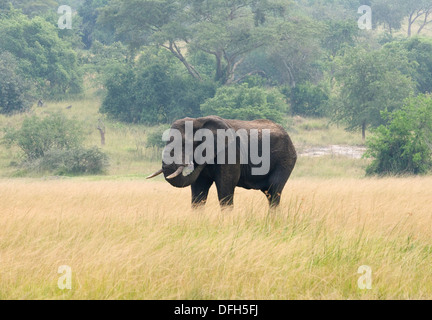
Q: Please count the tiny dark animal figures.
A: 2